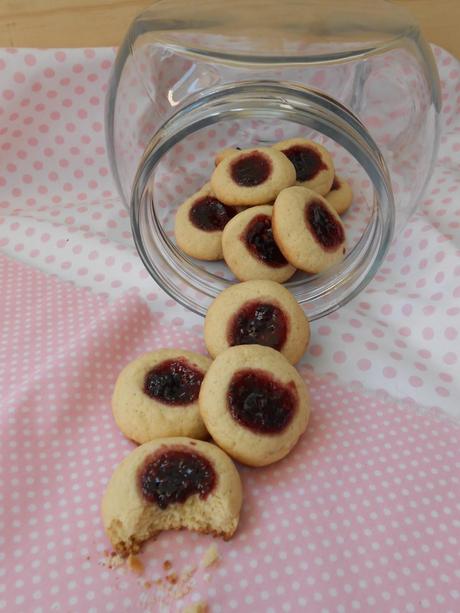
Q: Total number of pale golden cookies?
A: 11